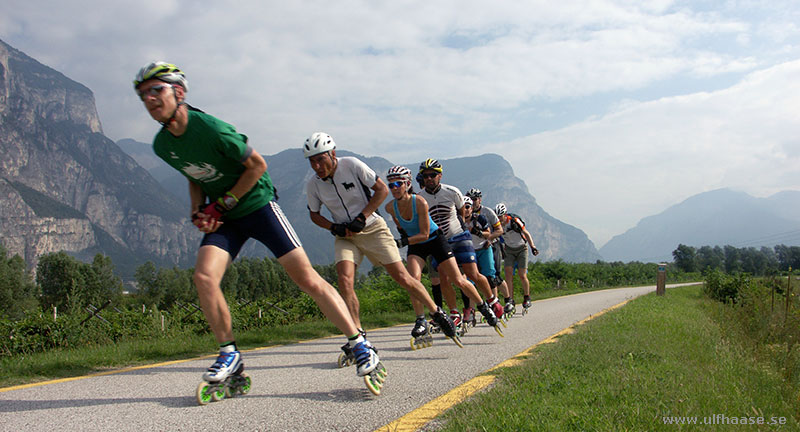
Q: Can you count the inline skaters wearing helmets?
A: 7